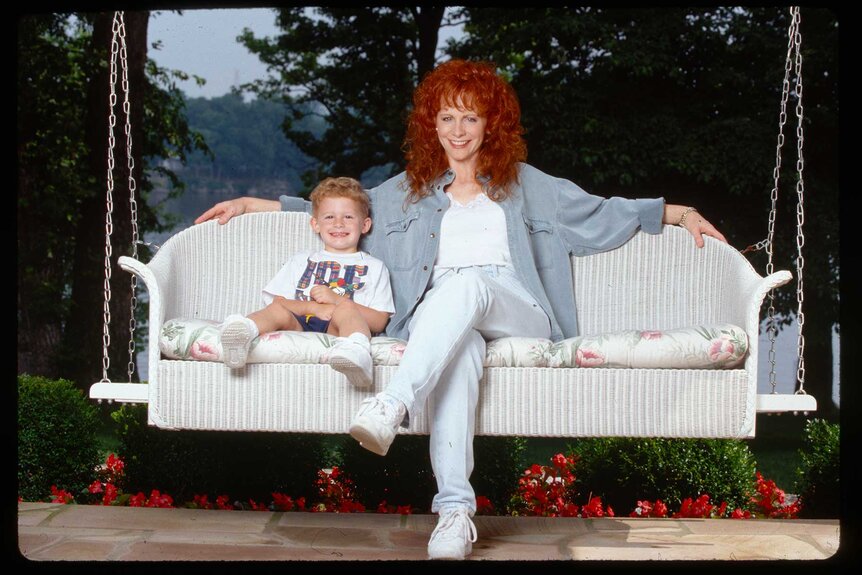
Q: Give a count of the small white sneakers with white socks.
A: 2